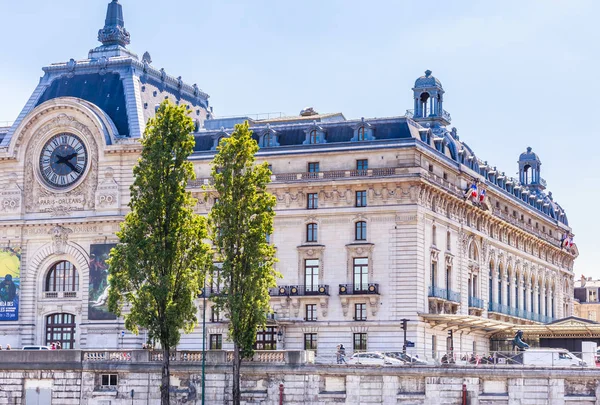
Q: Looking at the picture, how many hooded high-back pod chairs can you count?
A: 0